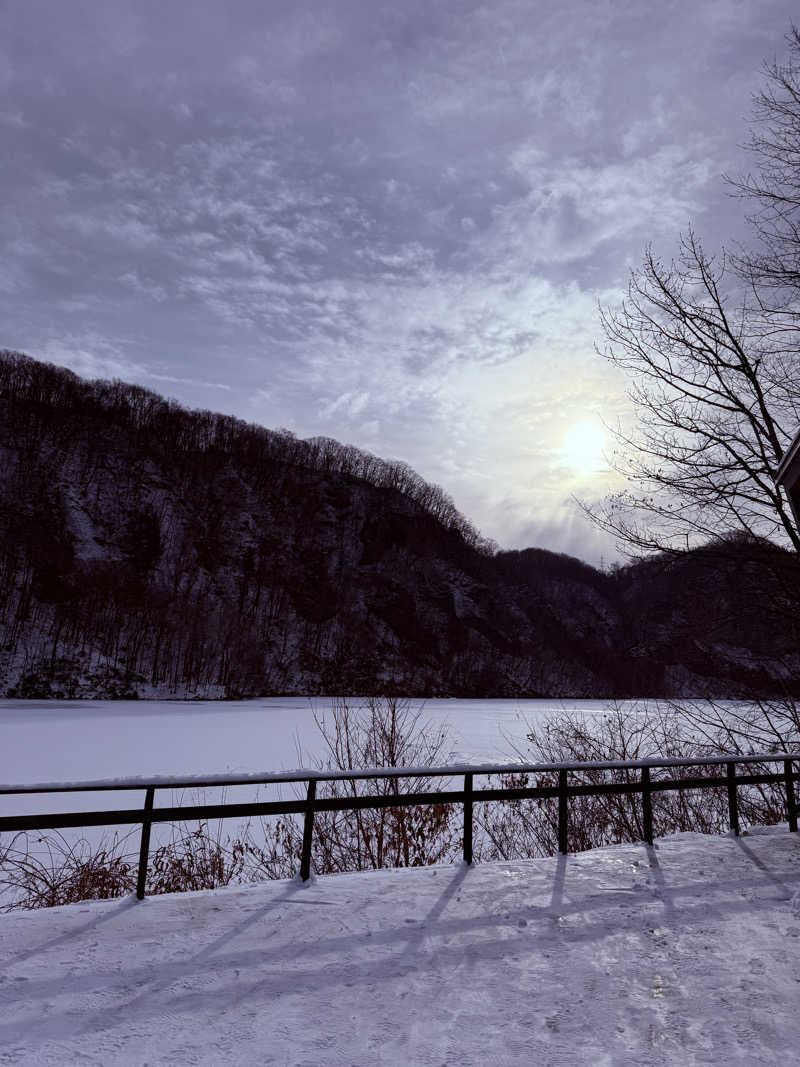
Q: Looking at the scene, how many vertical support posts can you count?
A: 7